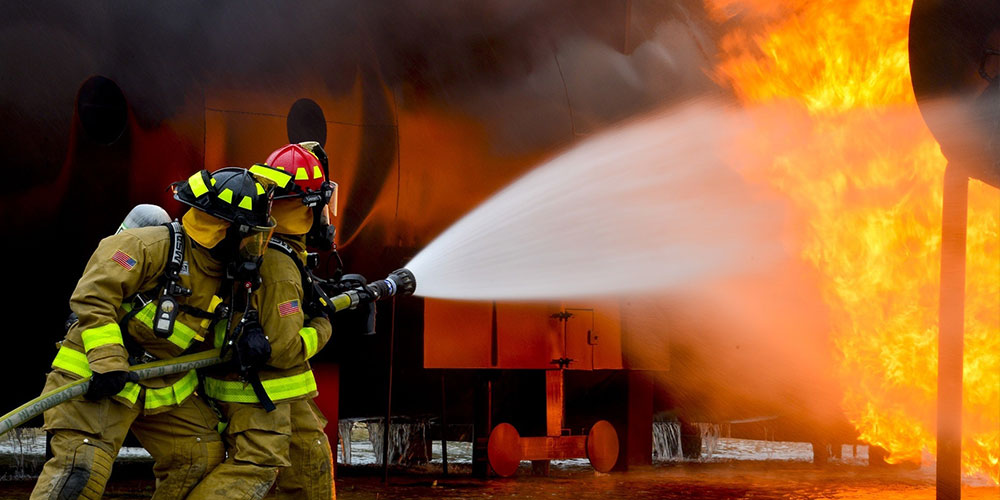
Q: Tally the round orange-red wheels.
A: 2